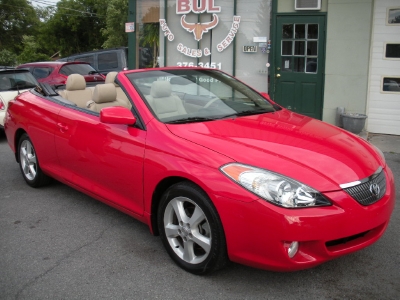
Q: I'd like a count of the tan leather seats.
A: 4